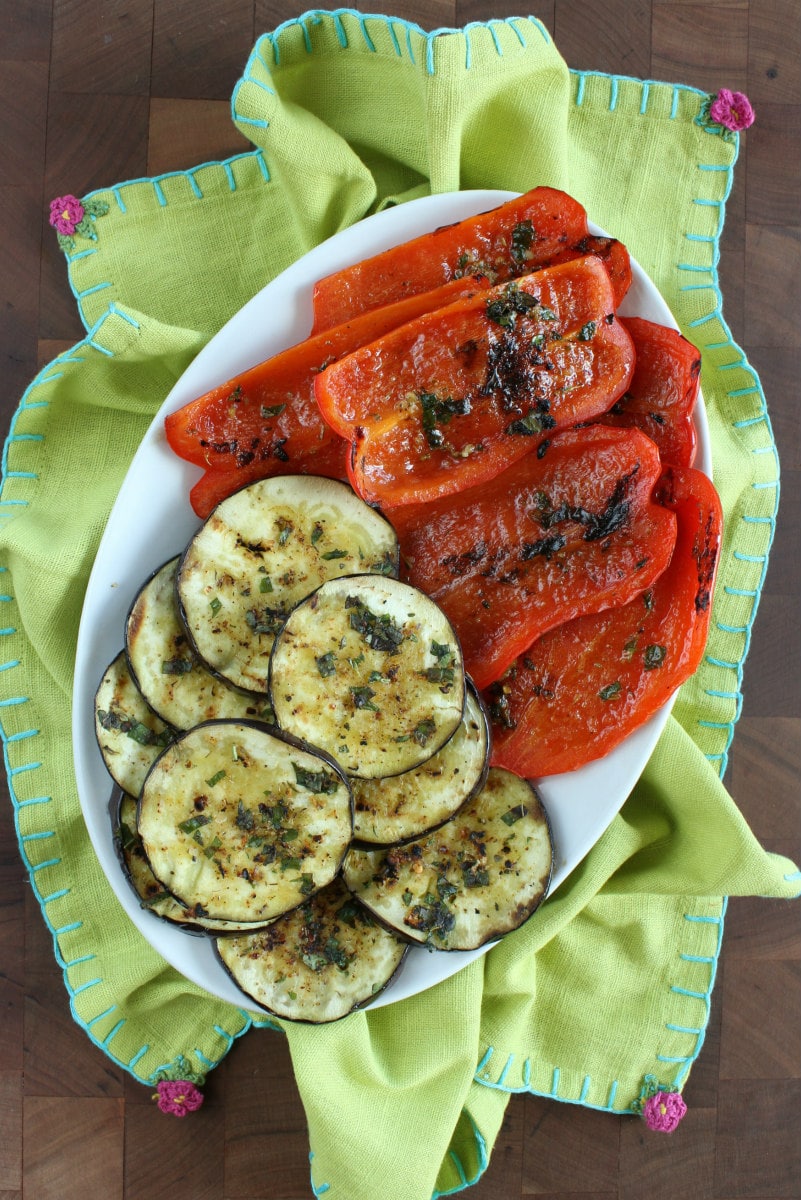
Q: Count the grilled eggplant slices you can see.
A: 9